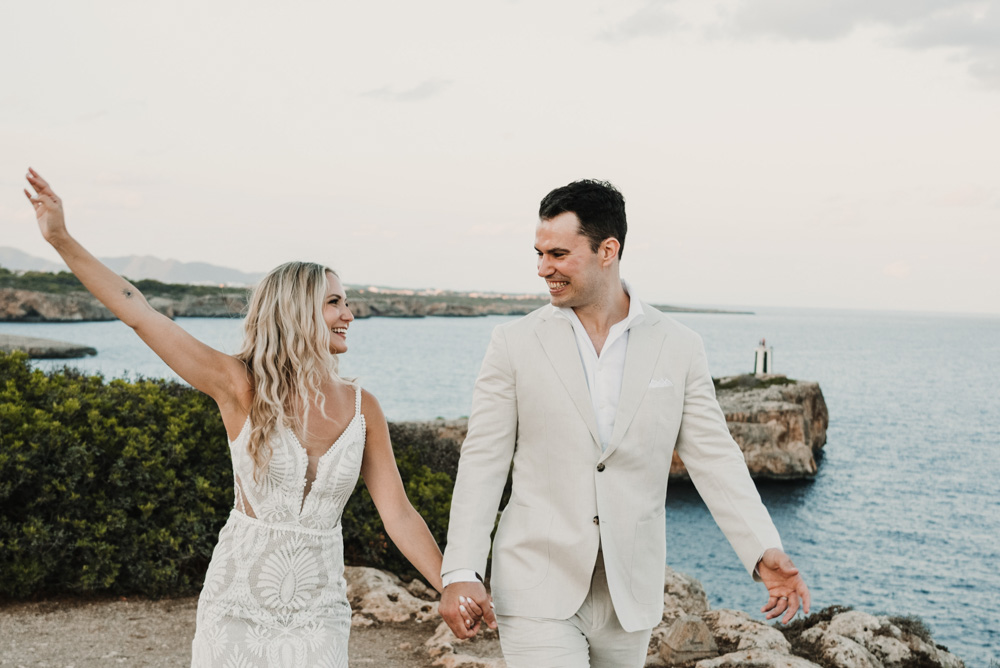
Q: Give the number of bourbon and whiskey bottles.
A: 0